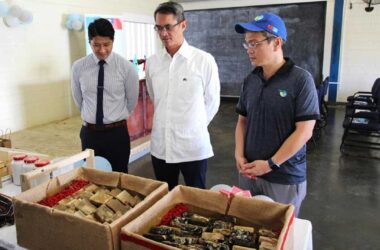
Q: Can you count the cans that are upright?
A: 3